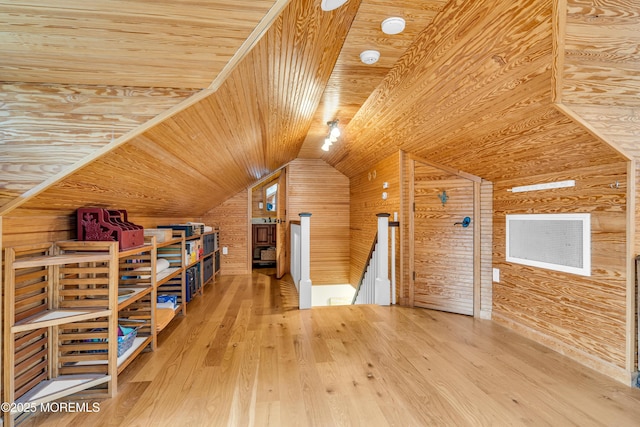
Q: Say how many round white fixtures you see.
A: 3